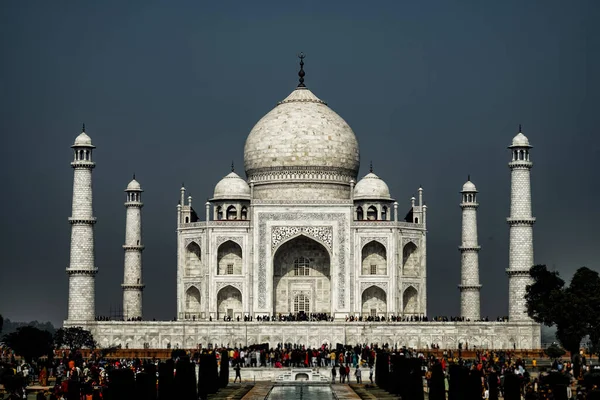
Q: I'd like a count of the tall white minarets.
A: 4